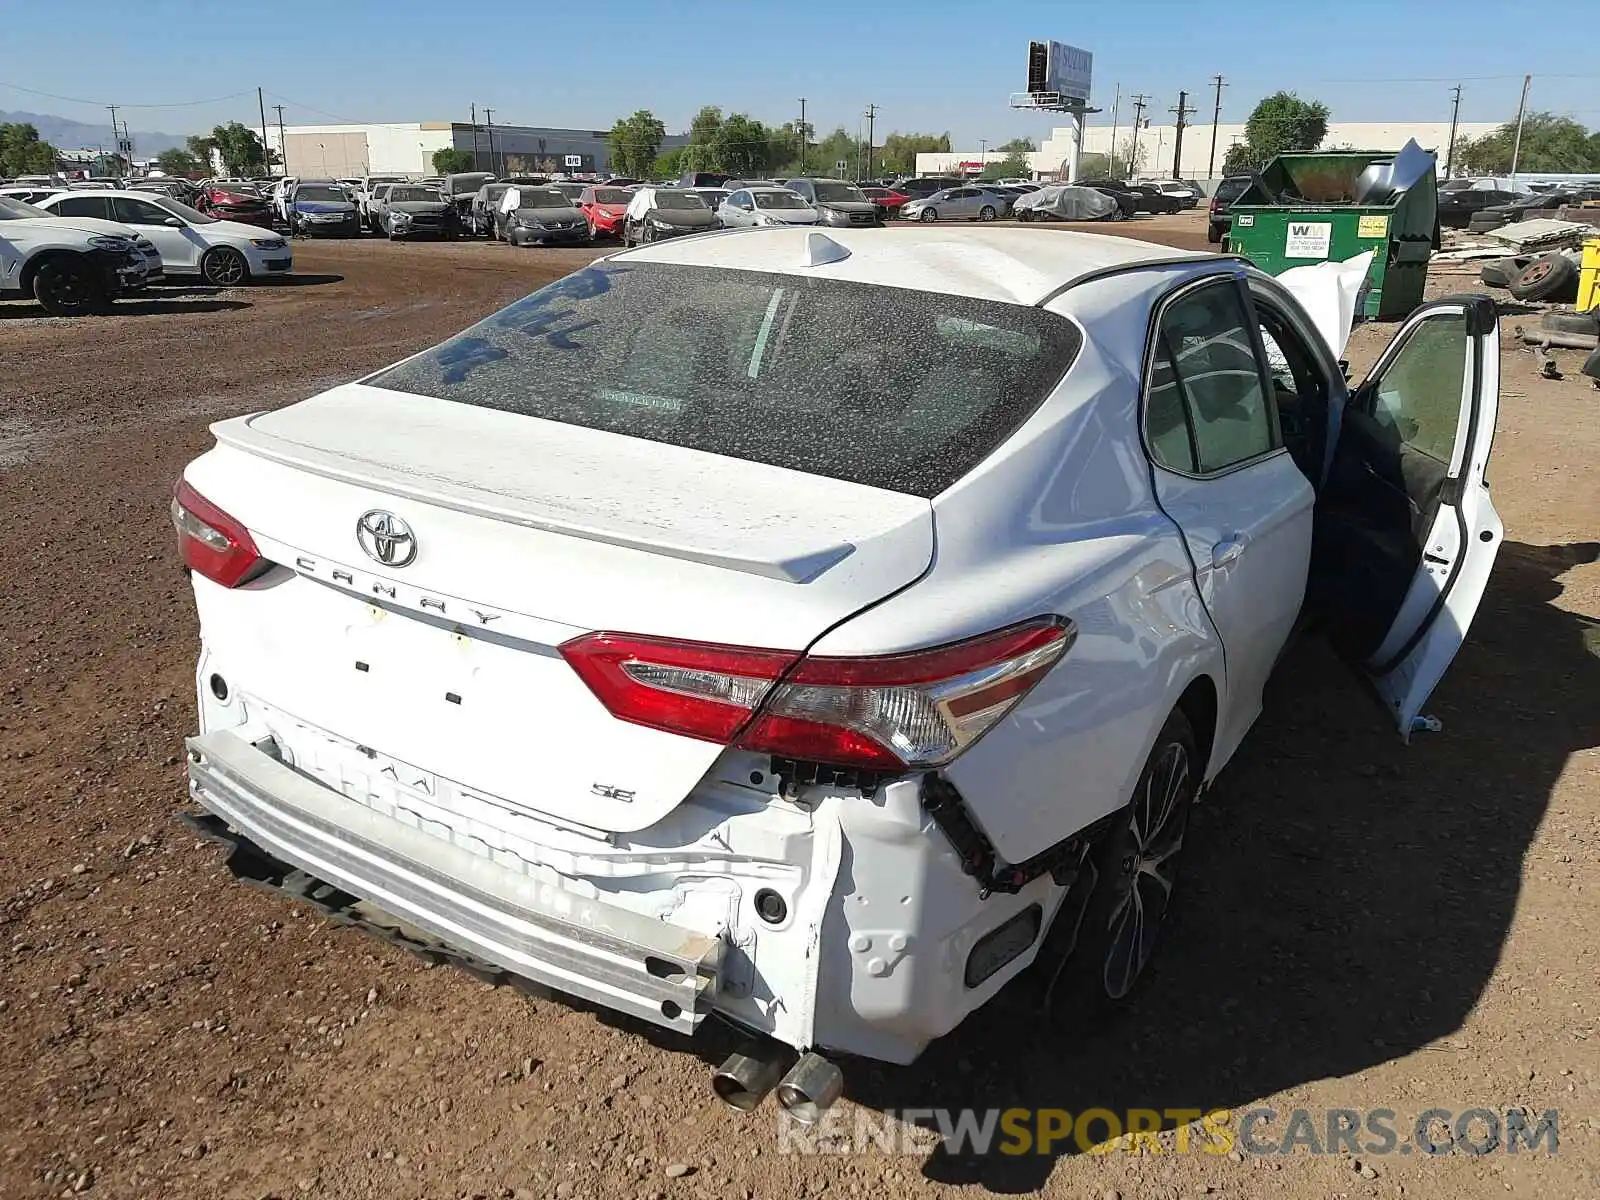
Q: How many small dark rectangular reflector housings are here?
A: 2